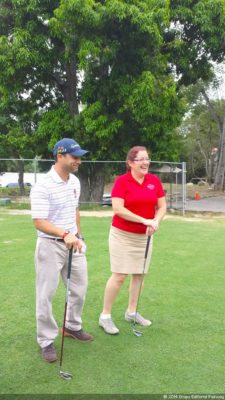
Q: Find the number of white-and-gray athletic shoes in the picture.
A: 2